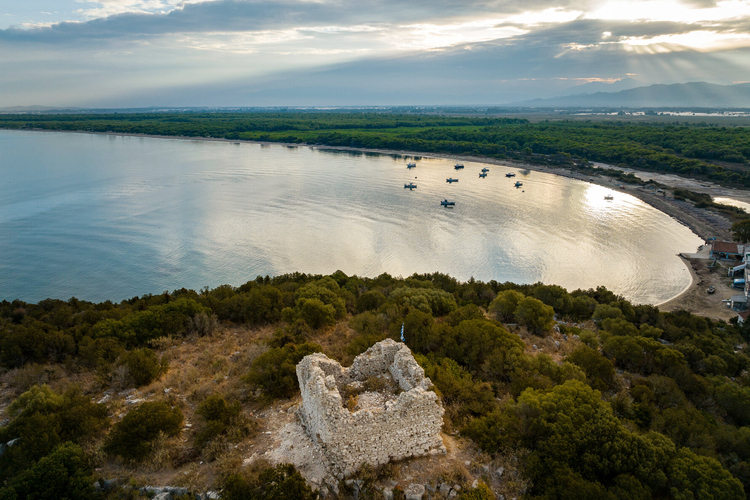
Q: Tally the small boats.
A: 10